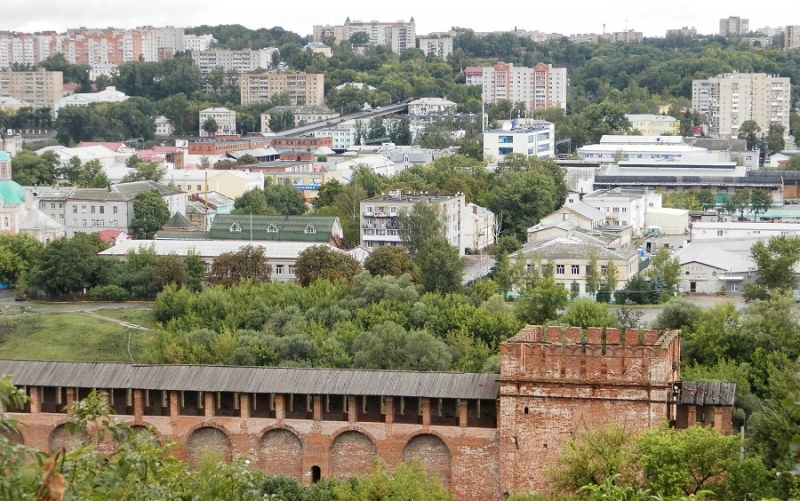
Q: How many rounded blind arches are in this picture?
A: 7